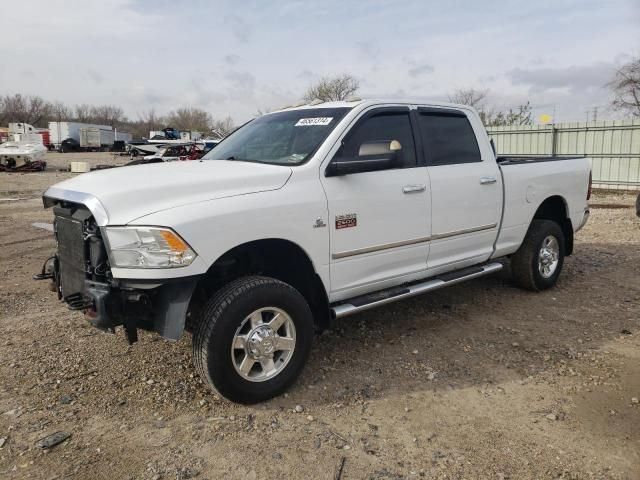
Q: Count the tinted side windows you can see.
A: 2